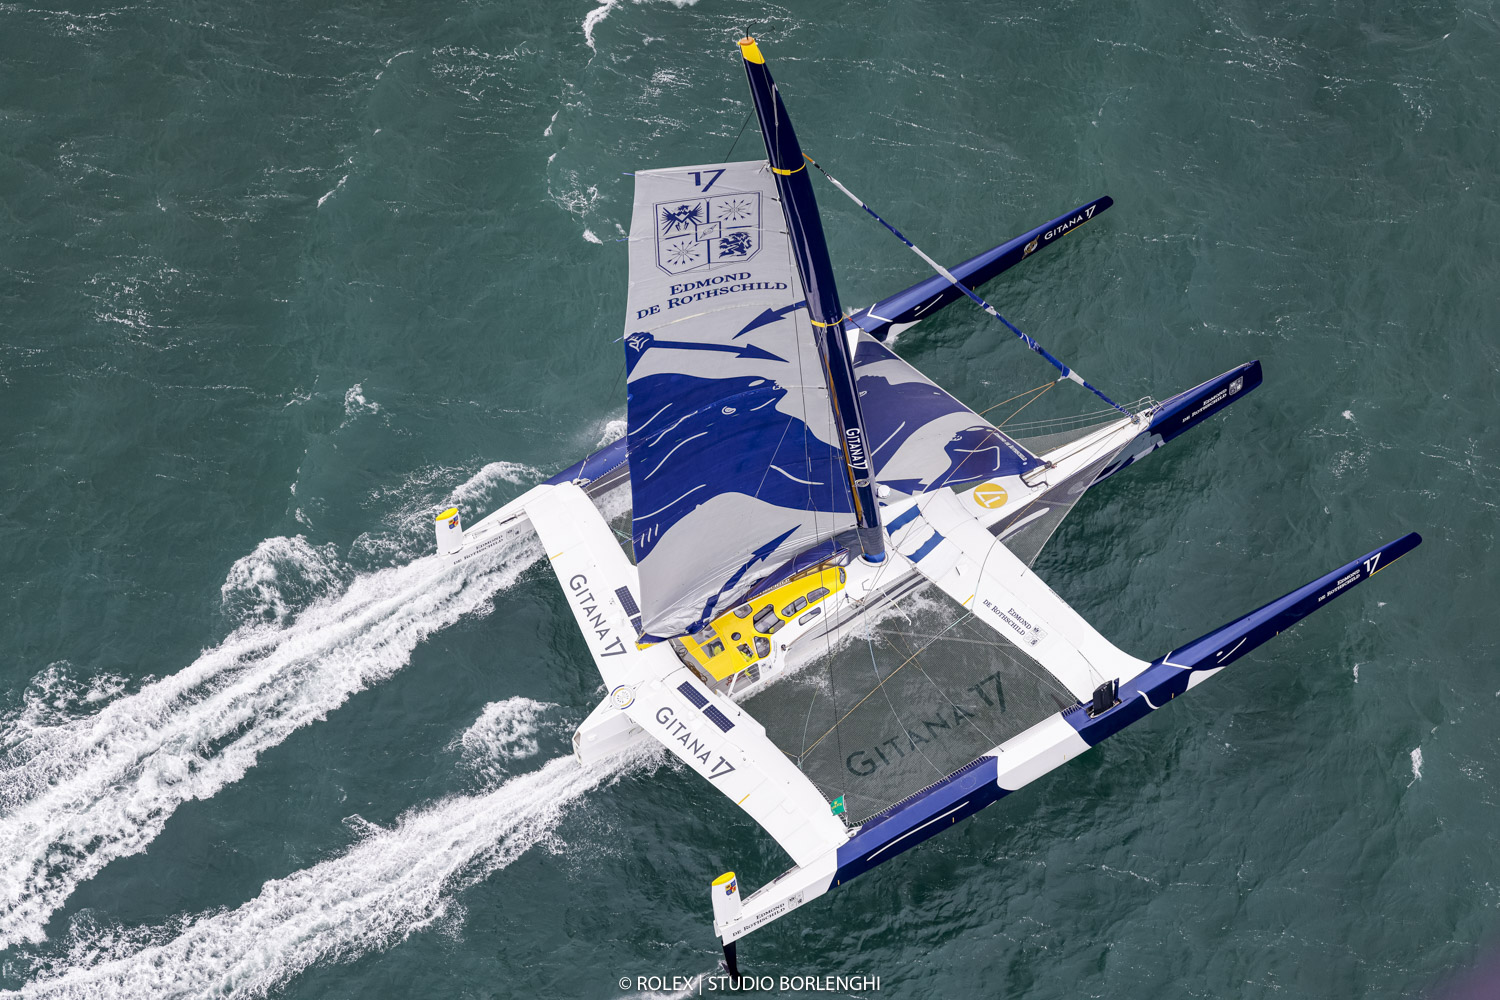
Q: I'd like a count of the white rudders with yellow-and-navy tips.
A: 2